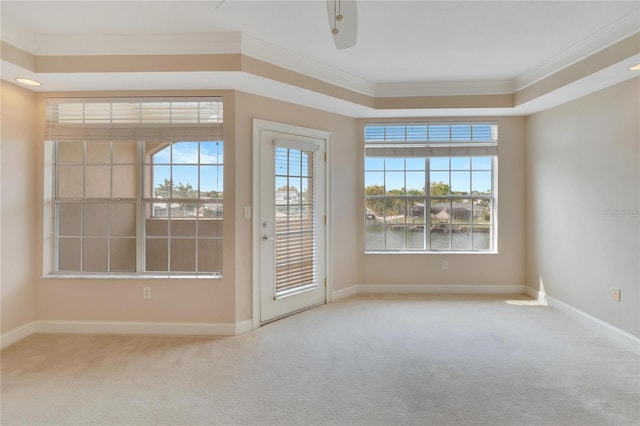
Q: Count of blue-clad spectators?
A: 0